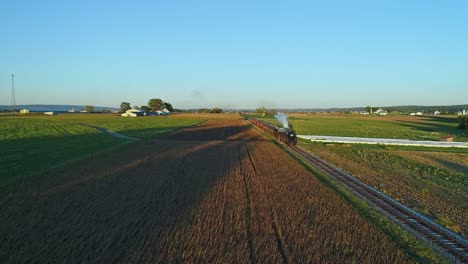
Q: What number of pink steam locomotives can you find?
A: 0